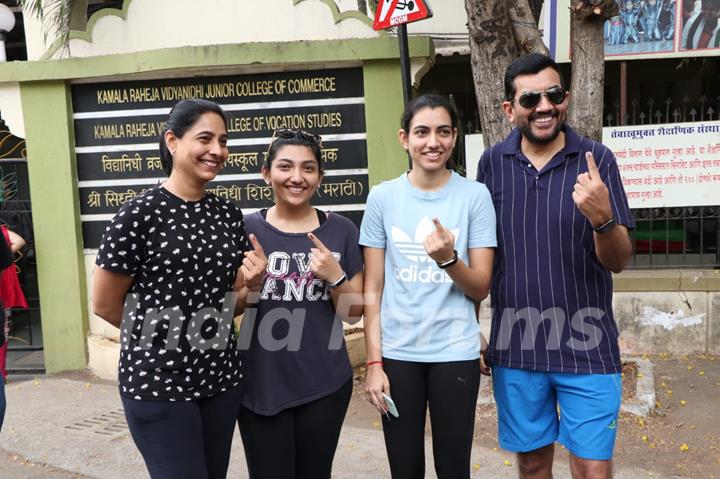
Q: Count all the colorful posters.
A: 2